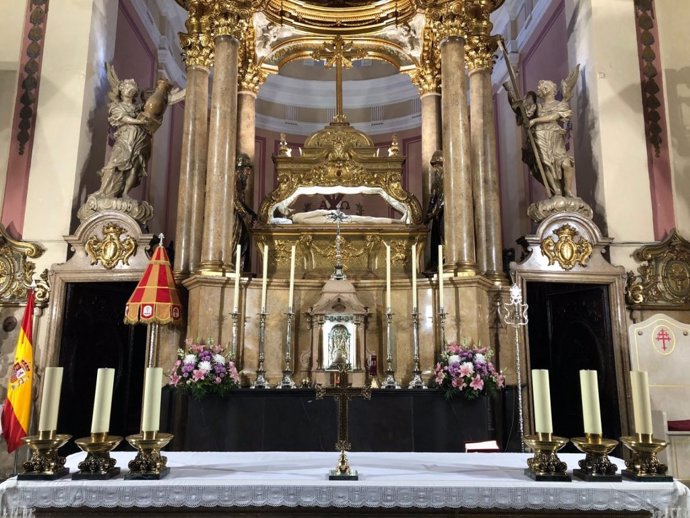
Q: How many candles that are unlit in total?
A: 12